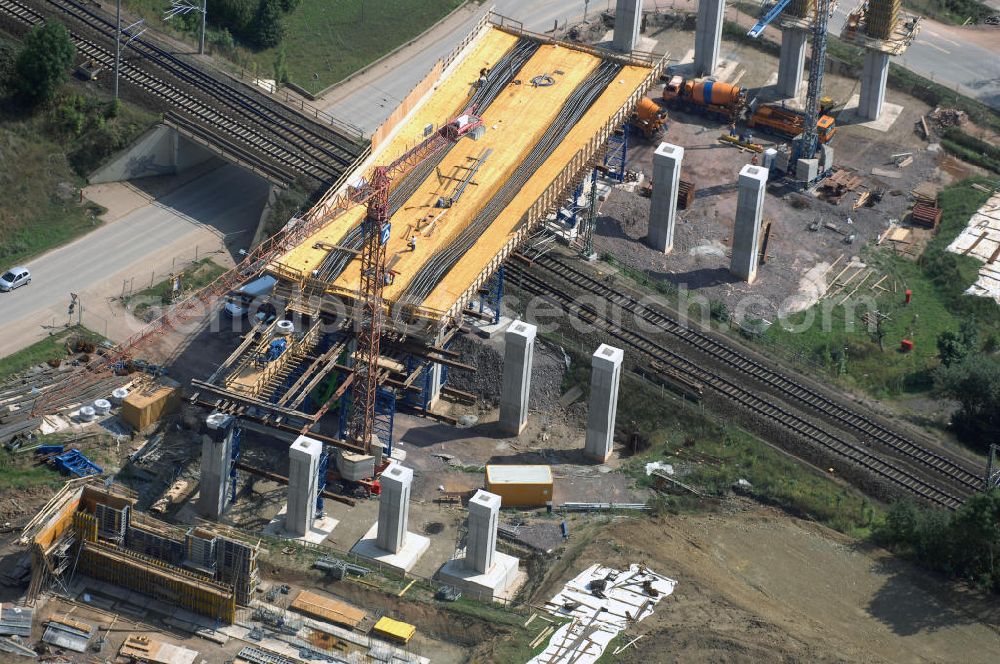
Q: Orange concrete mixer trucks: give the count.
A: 2